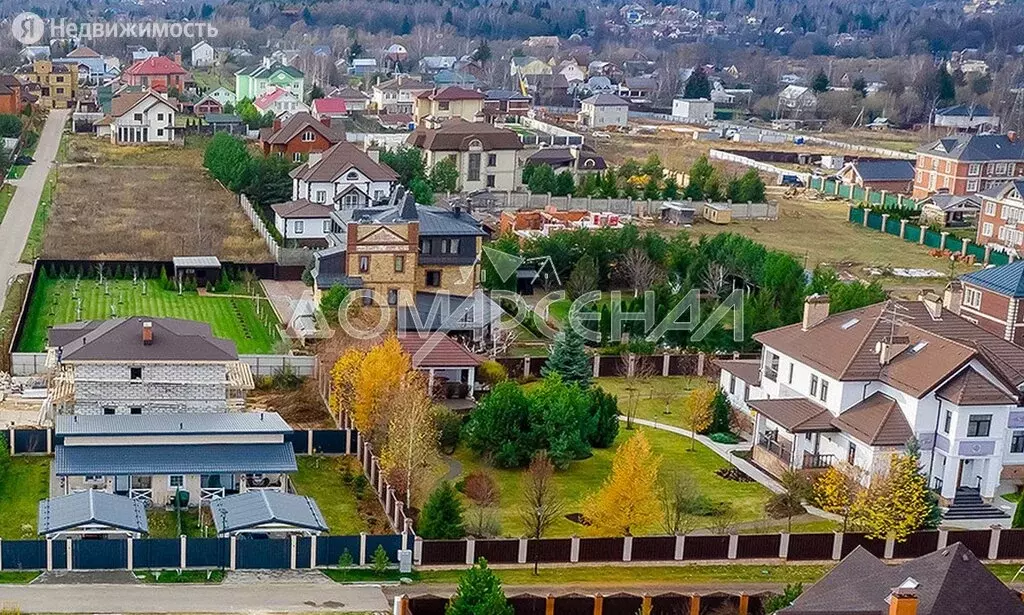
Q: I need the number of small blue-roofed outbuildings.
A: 2